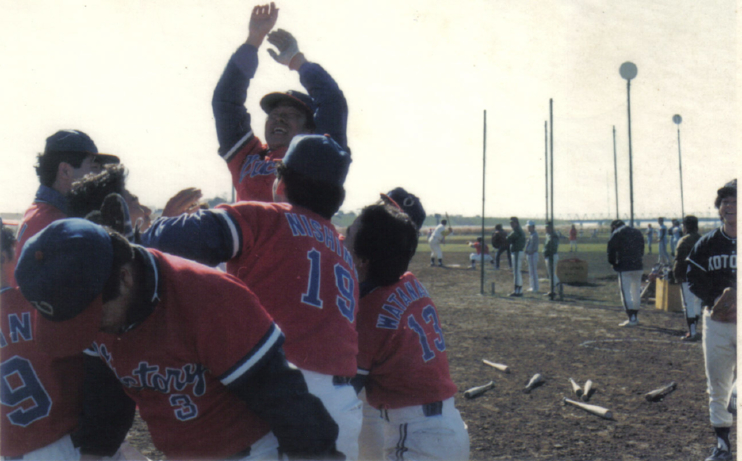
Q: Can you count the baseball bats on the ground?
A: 7